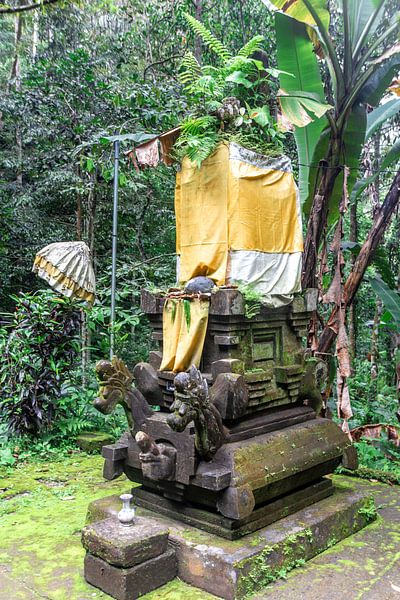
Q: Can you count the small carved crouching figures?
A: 1